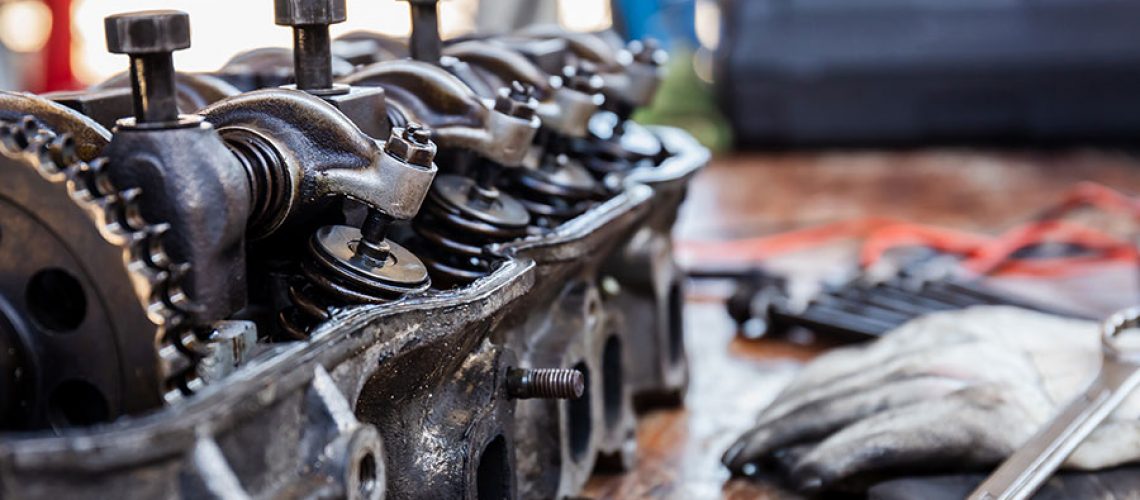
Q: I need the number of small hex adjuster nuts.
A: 4